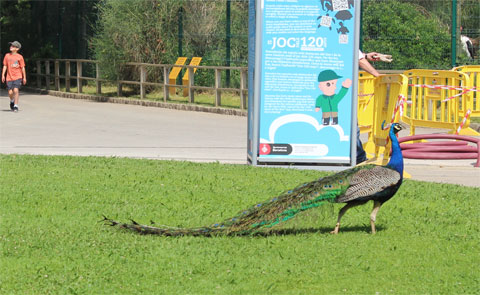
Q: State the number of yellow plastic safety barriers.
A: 4